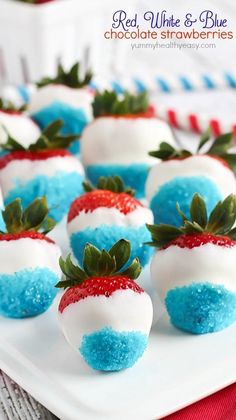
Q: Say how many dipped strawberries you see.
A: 9